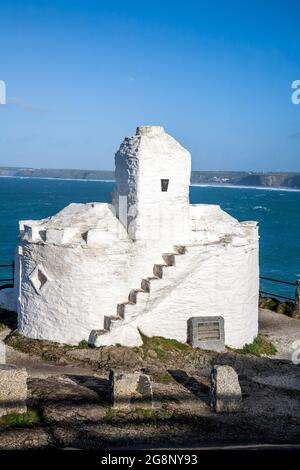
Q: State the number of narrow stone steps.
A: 8